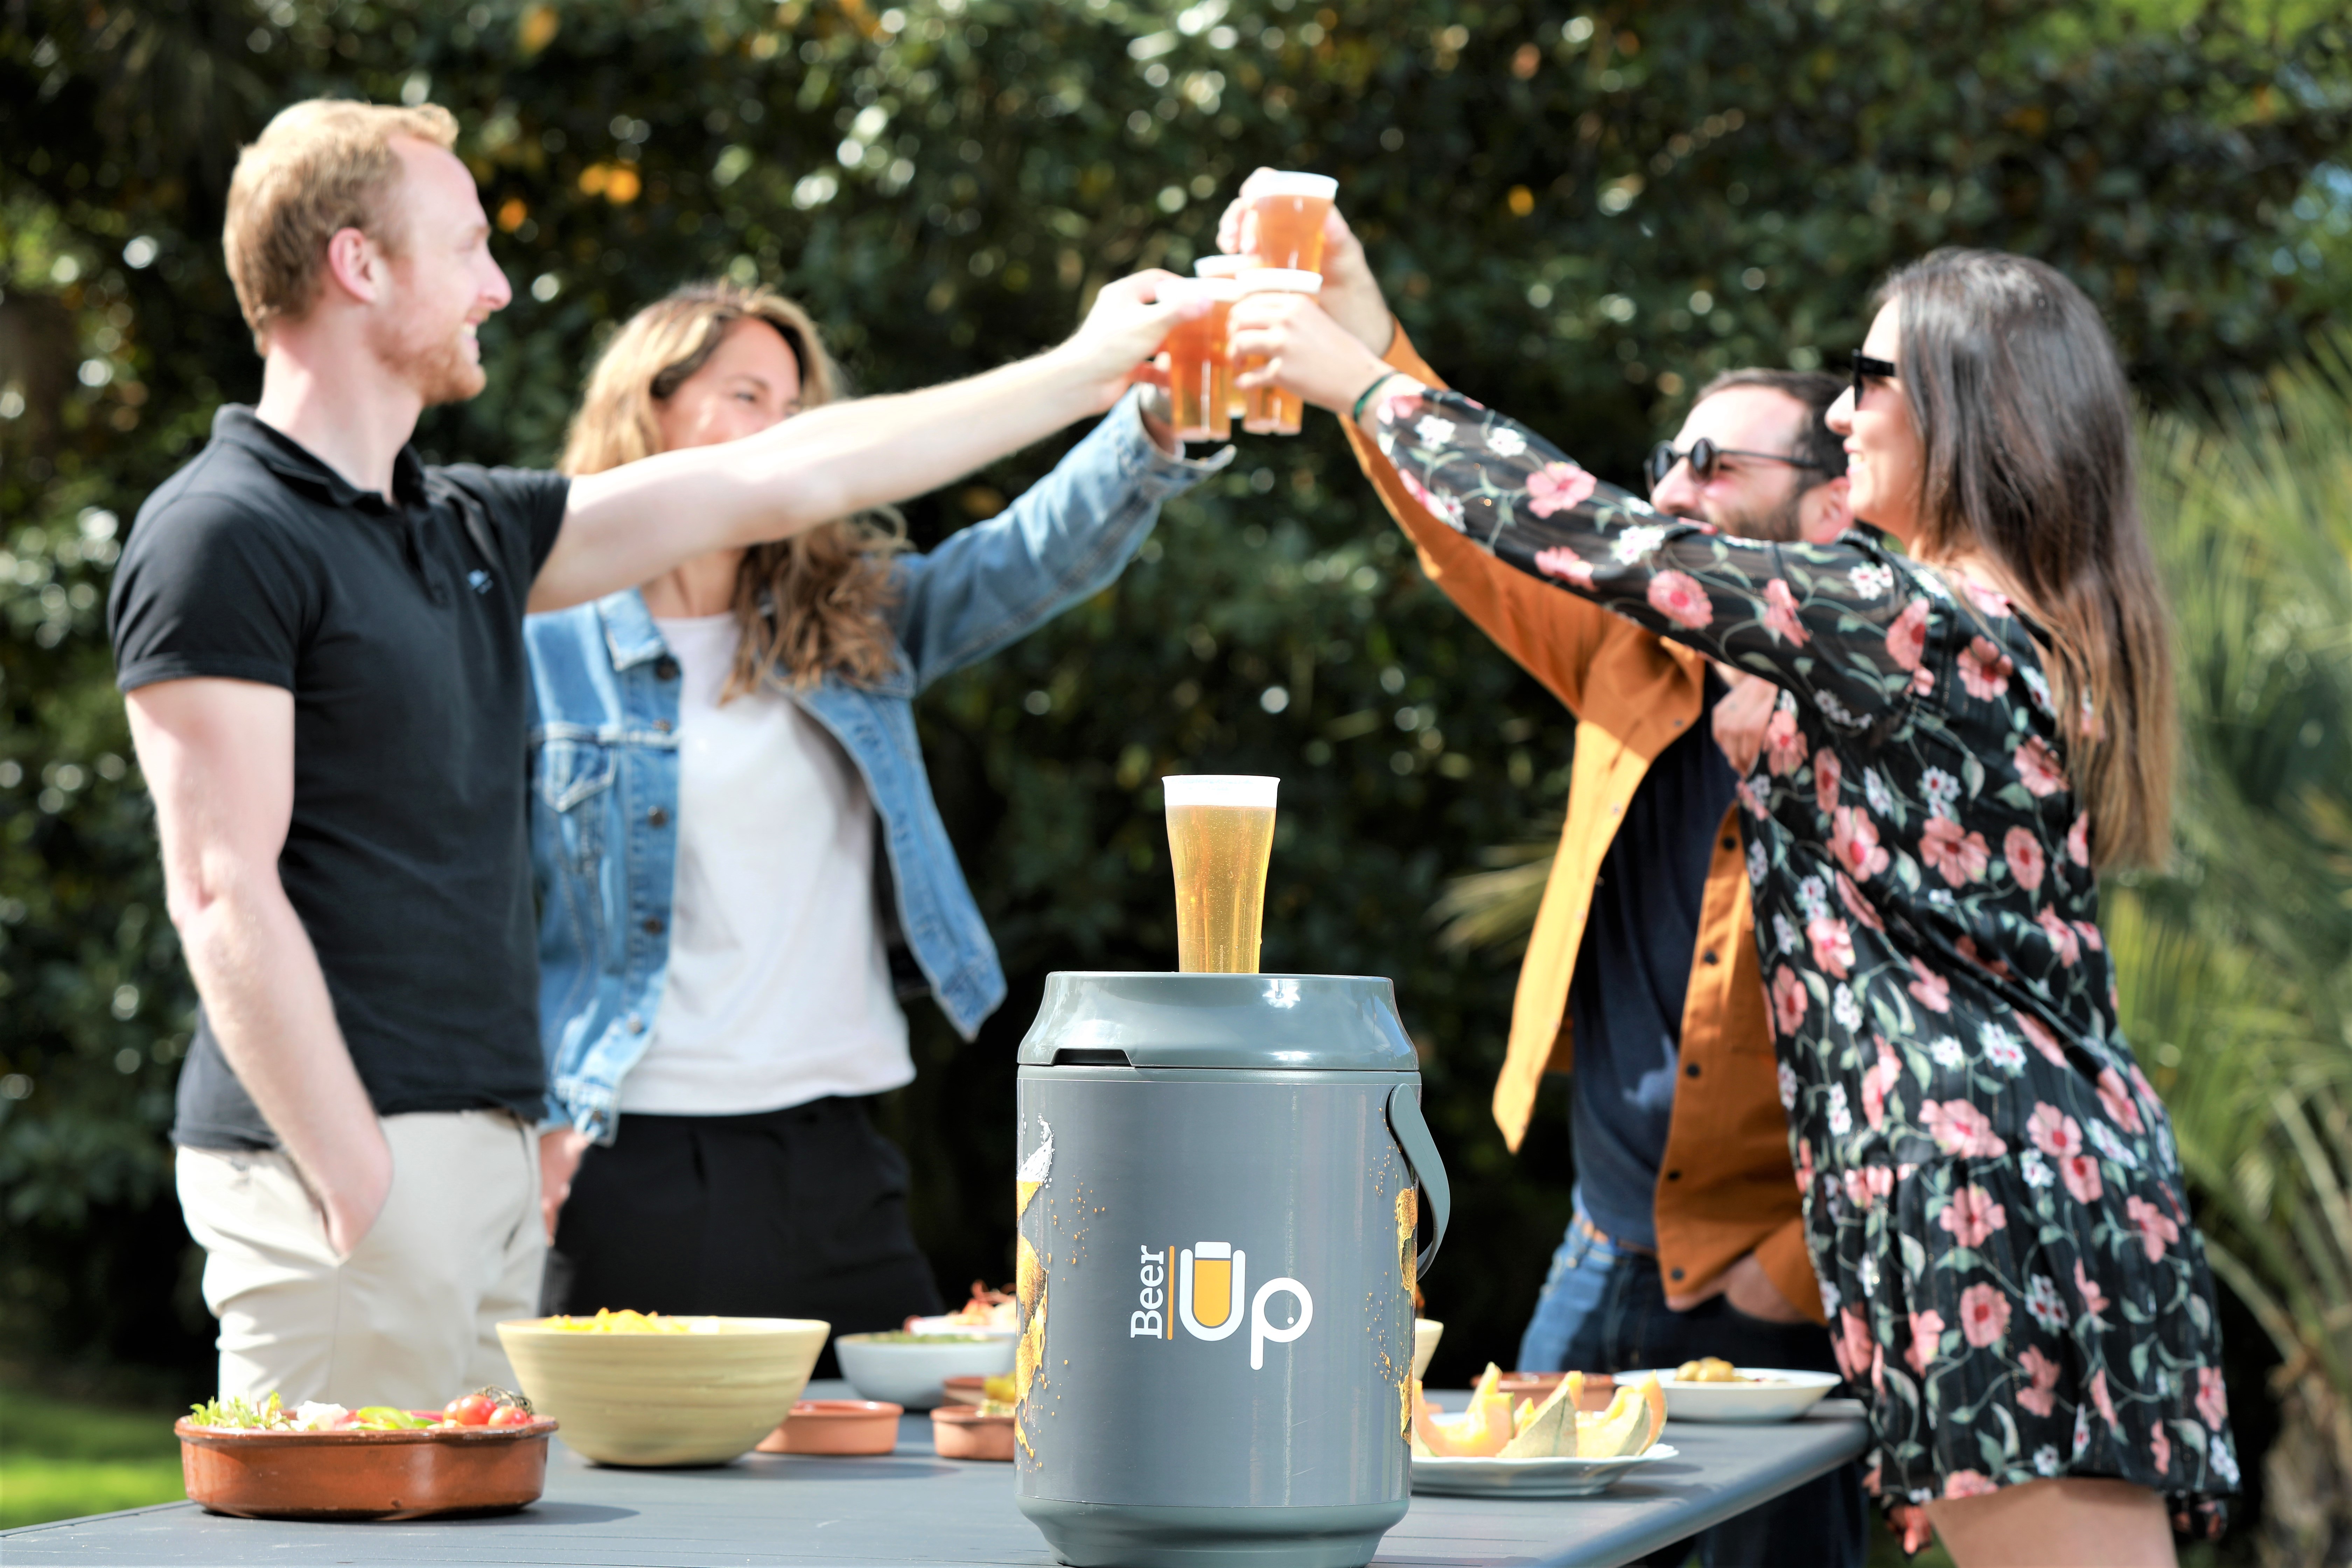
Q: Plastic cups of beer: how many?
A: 5